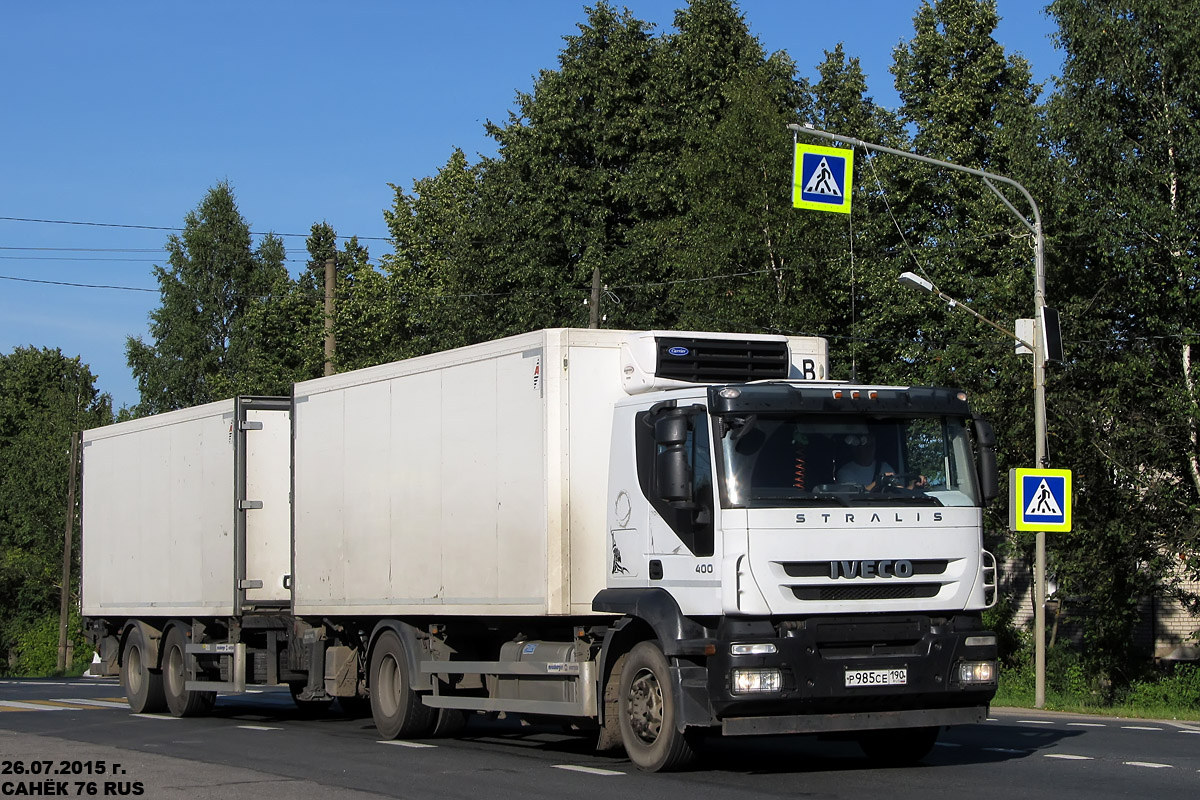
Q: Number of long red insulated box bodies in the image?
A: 0